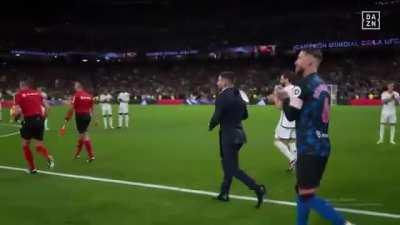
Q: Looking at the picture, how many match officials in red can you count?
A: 2